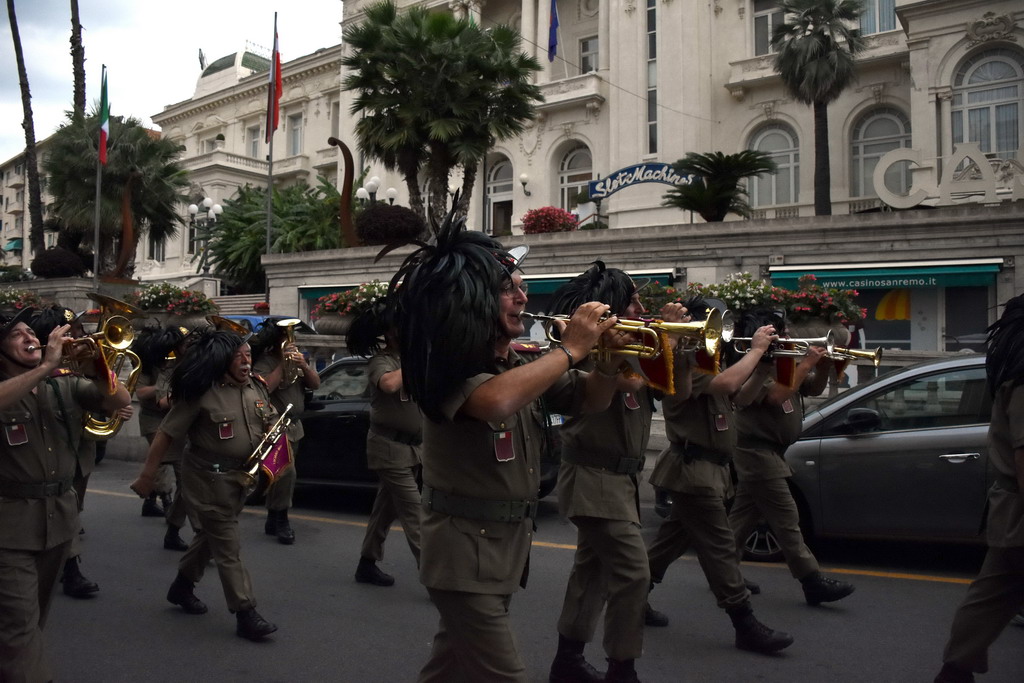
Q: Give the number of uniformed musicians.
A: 12